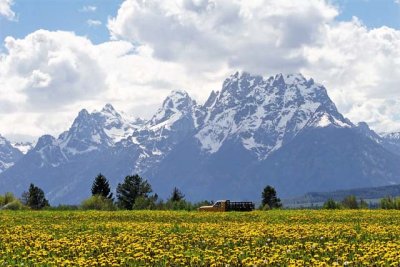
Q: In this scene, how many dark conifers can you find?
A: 5